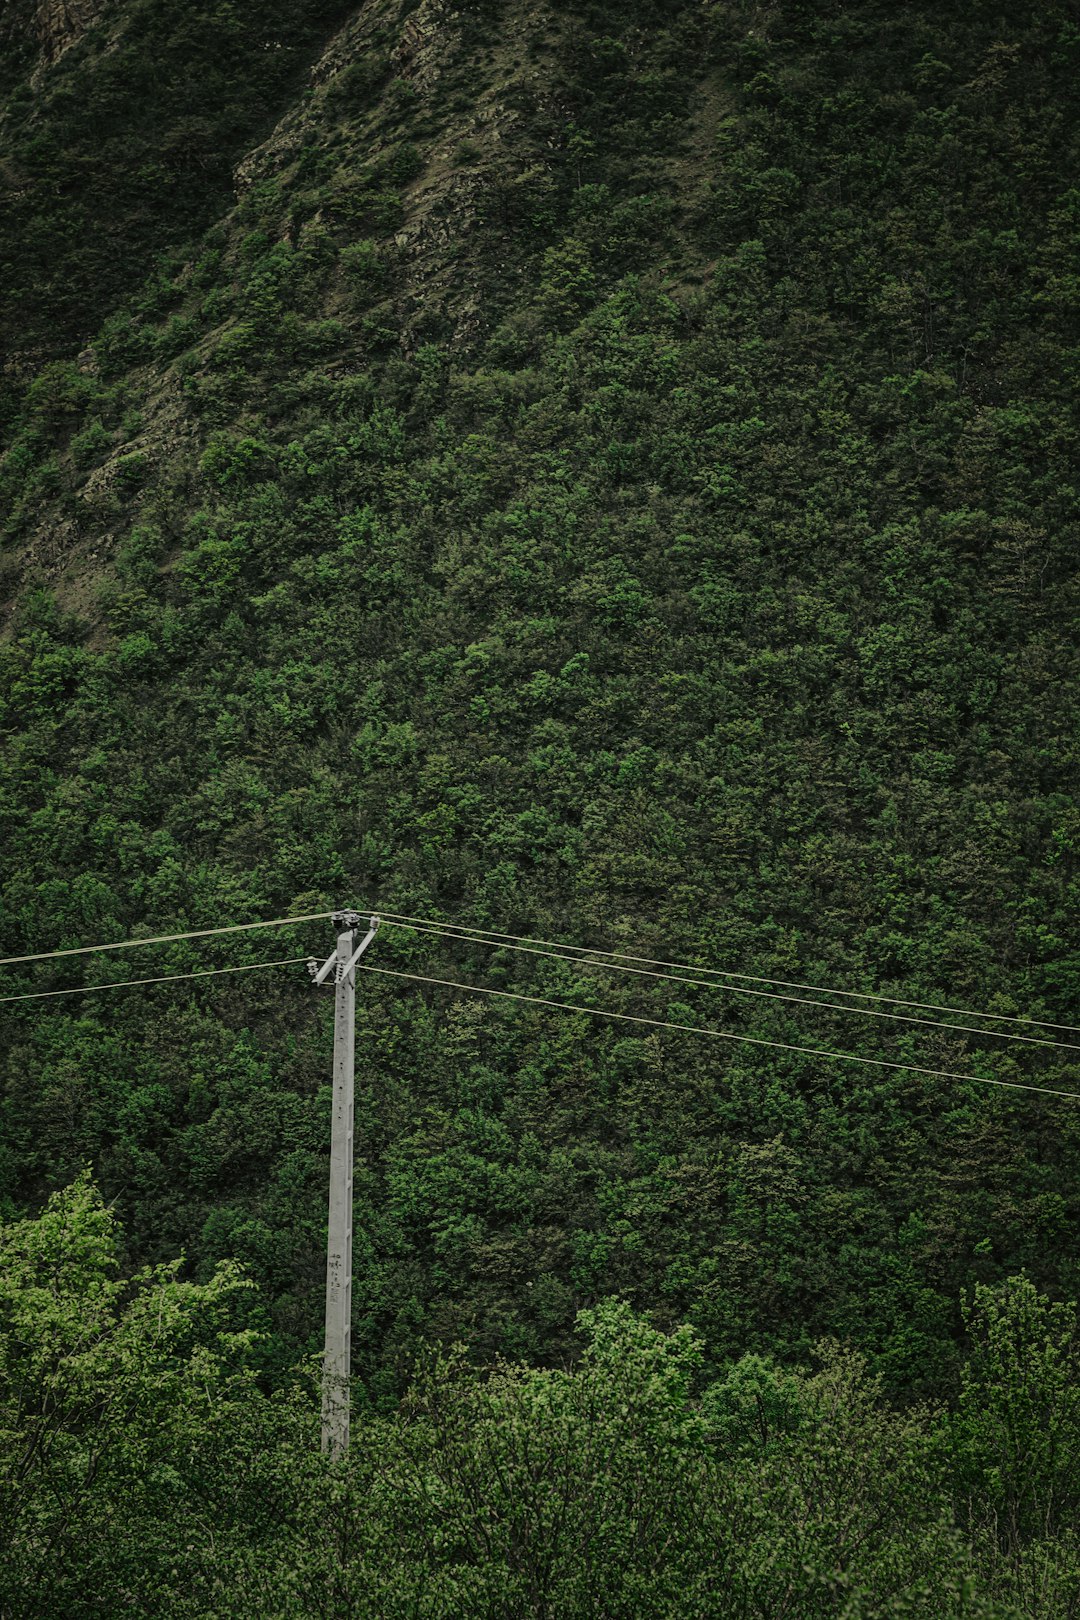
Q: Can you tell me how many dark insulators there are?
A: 2